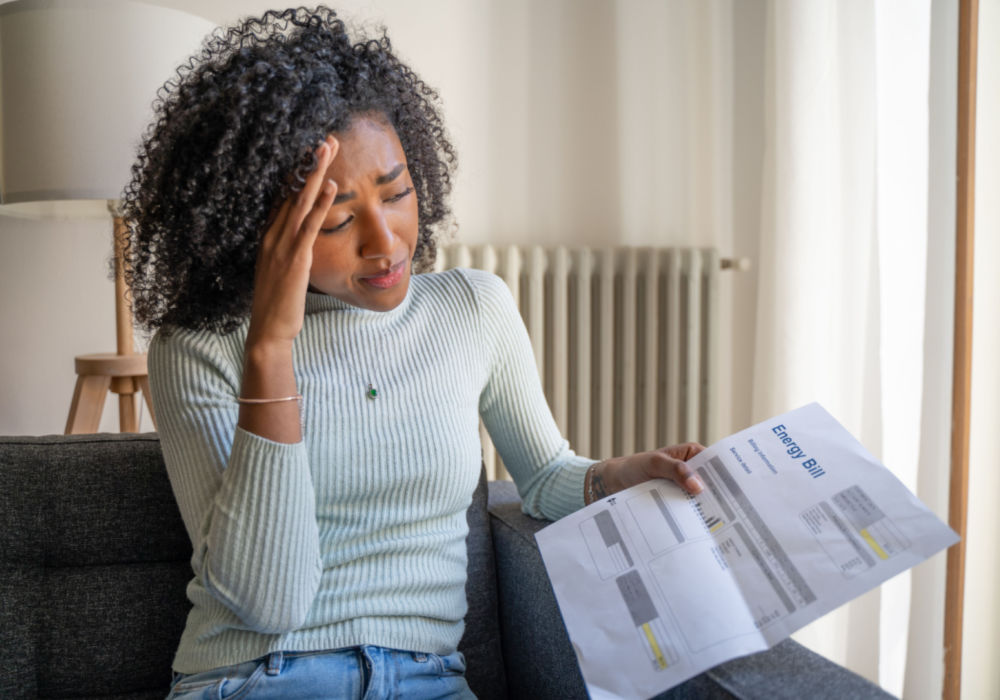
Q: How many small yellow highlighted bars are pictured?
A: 3